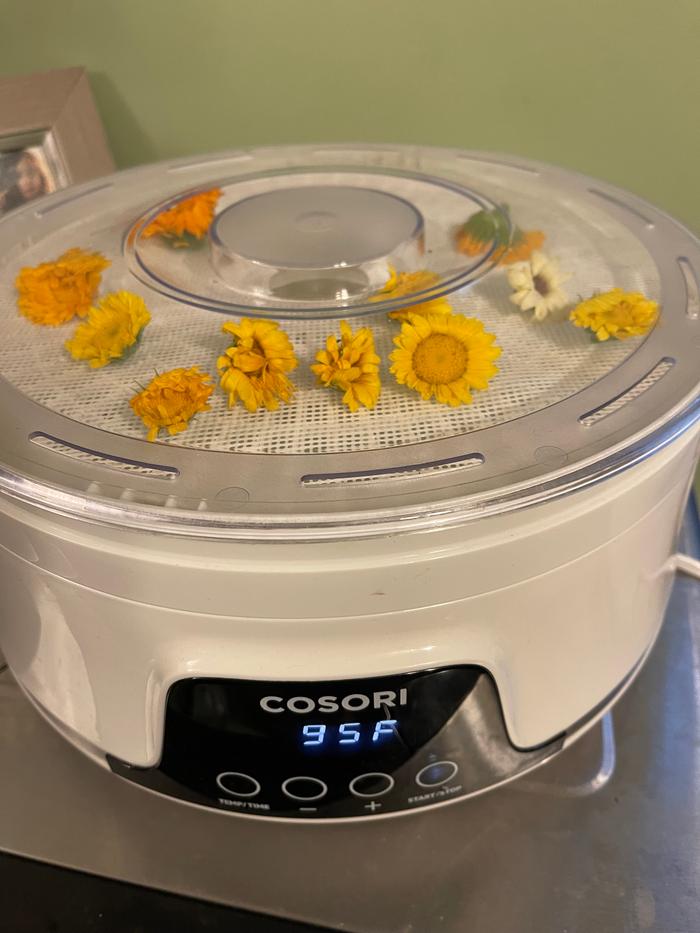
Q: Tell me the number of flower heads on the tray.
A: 11